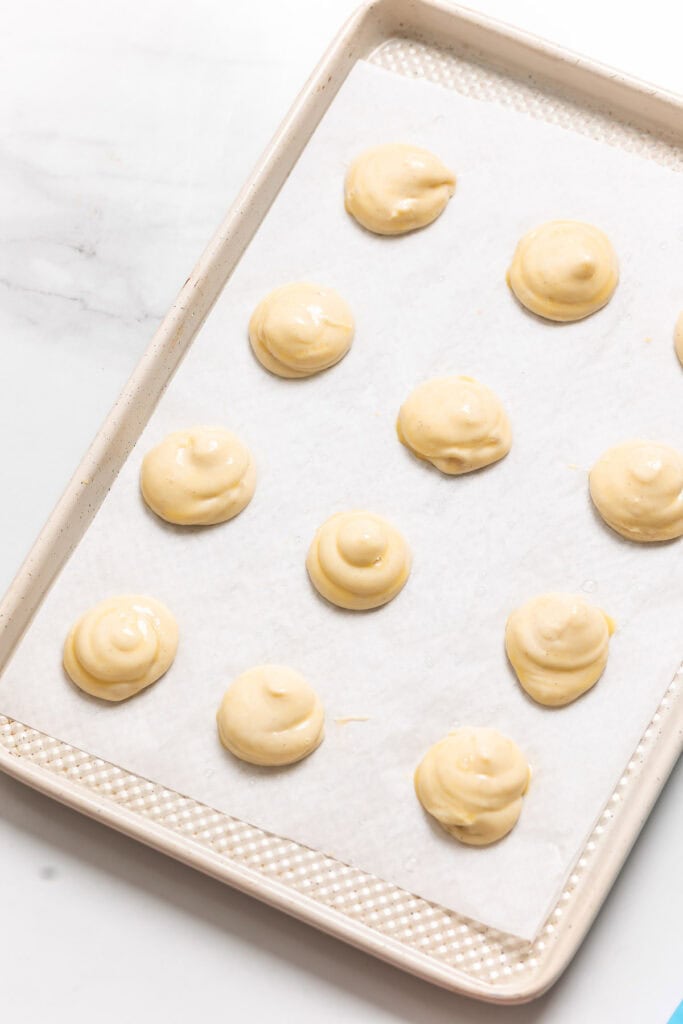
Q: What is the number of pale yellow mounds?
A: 12